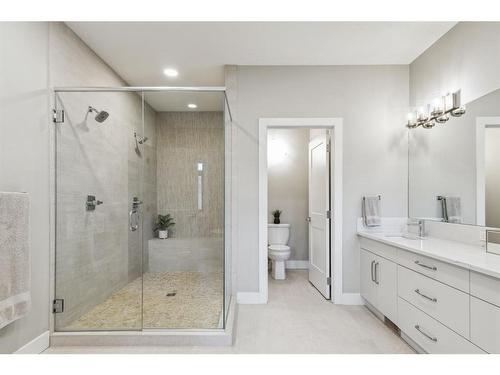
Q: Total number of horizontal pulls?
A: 3